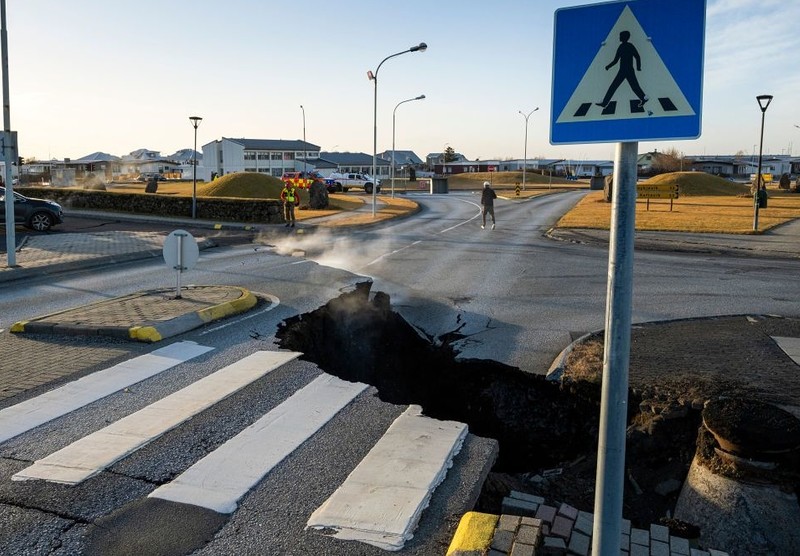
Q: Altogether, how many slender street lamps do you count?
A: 6